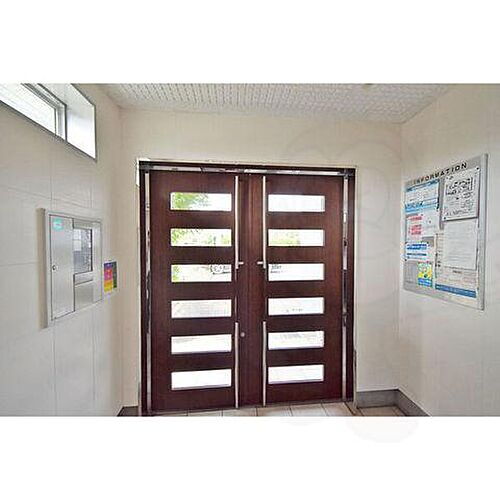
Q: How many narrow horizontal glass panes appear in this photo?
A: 12